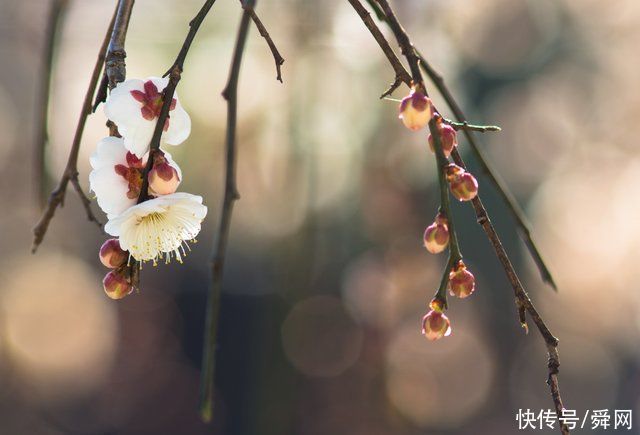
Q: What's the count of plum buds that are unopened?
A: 9